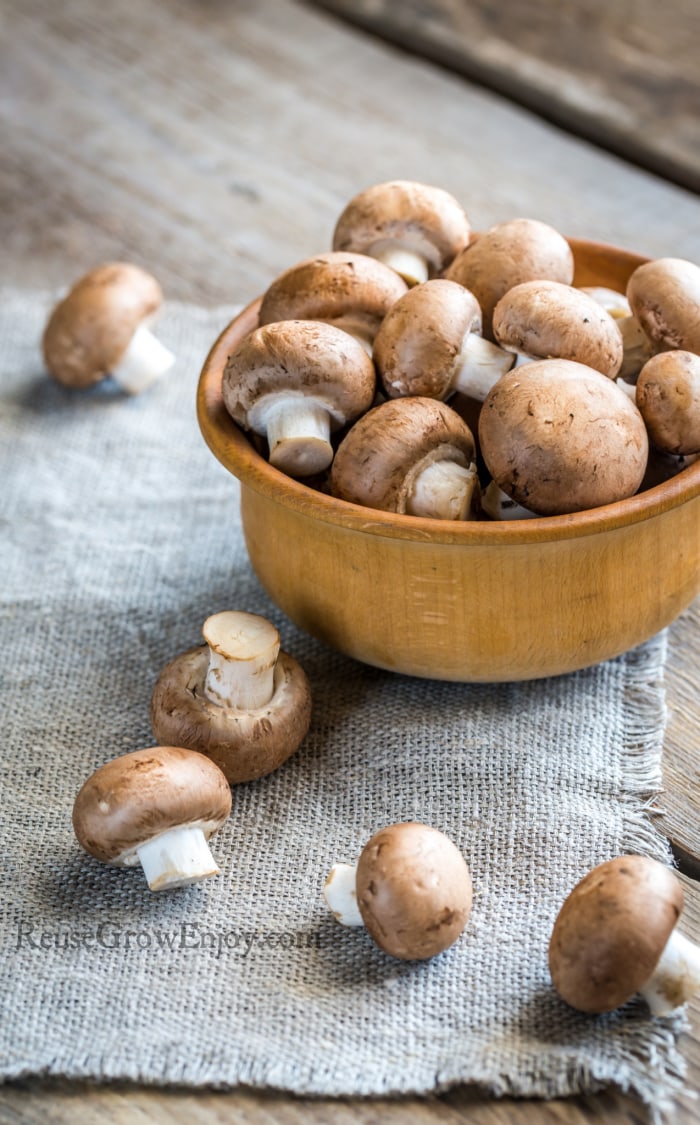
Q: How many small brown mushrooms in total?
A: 15